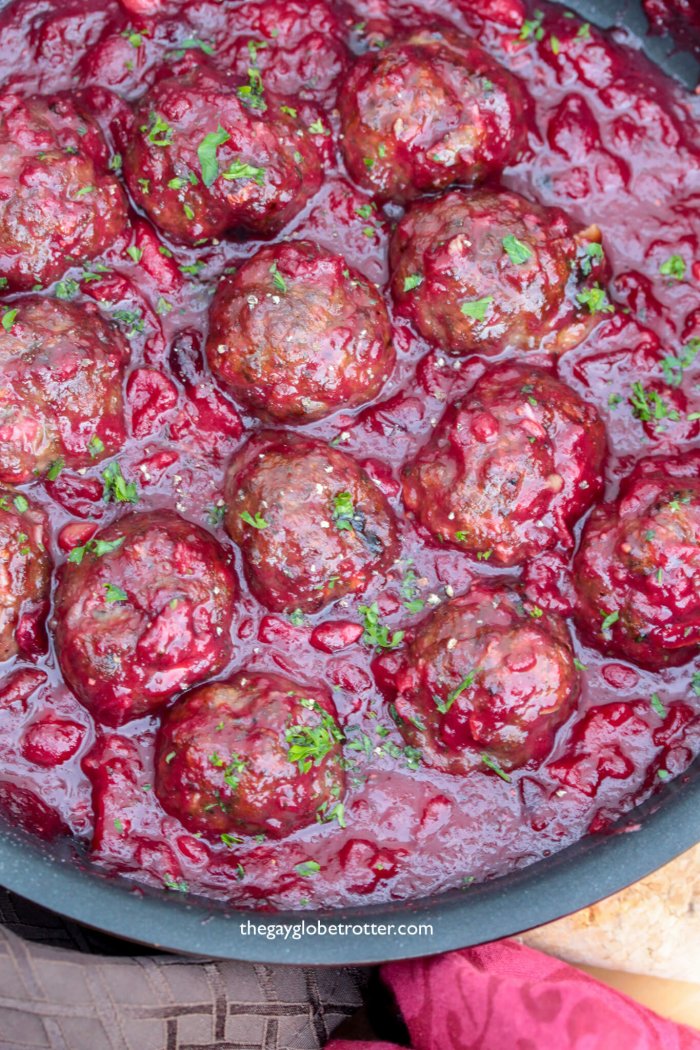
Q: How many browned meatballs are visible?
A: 13